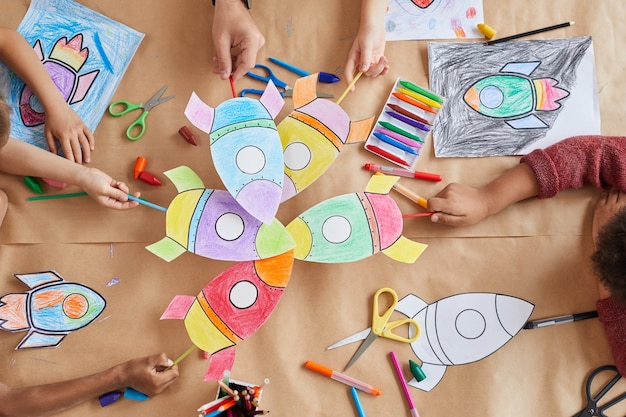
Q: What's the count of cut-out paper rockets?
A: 7